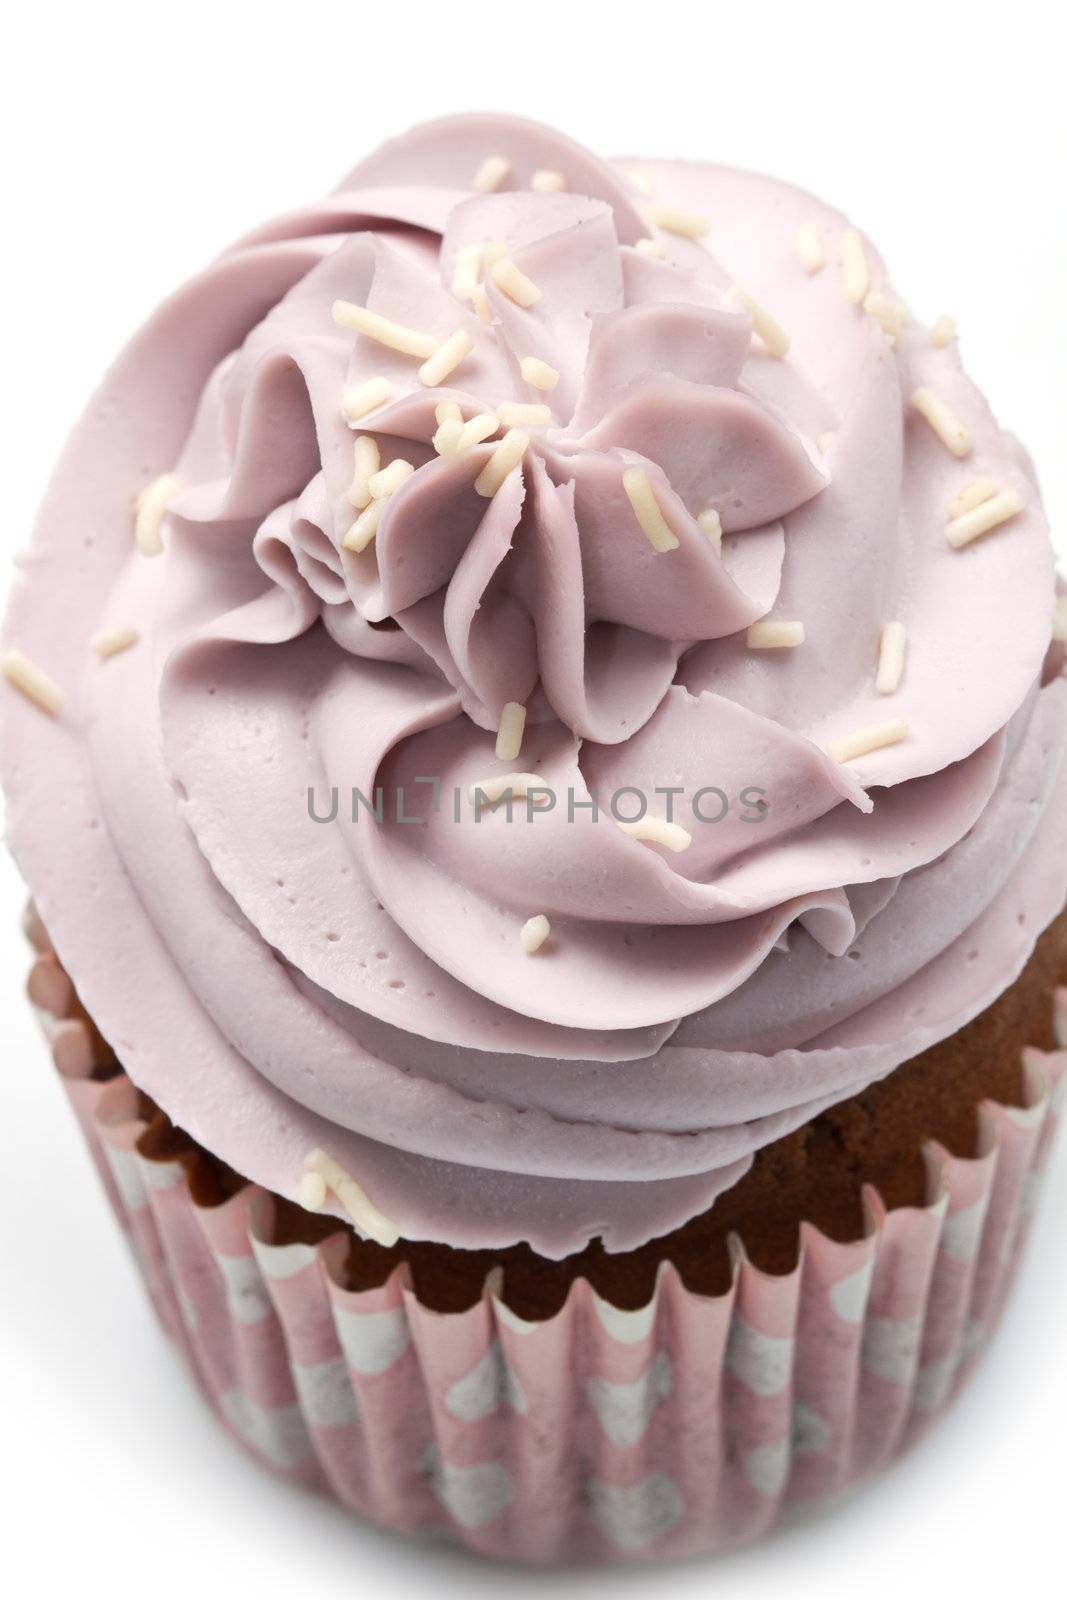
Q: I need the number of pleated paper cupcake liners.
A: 1